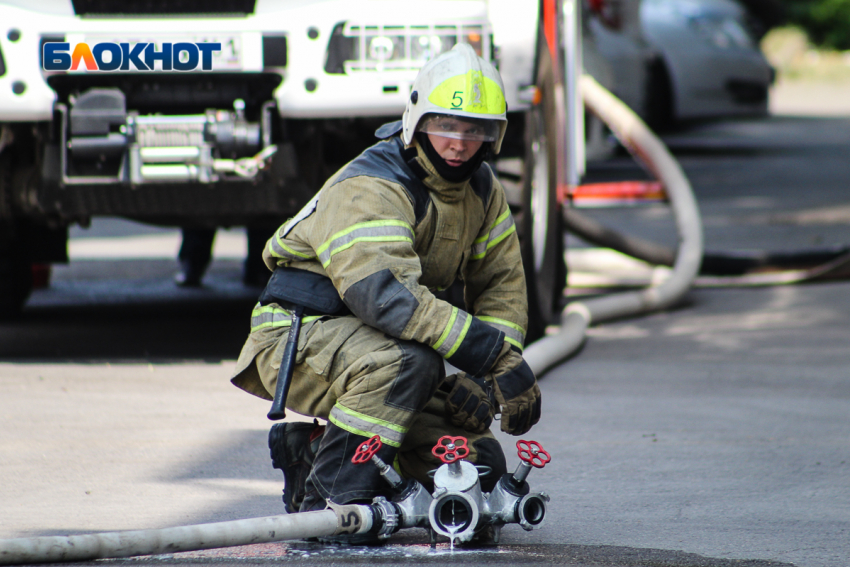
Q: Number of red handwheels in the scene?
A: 3